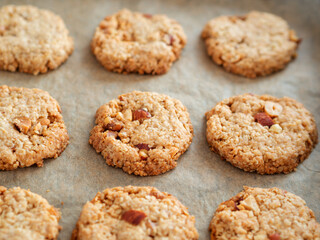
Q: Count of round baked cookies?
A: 9